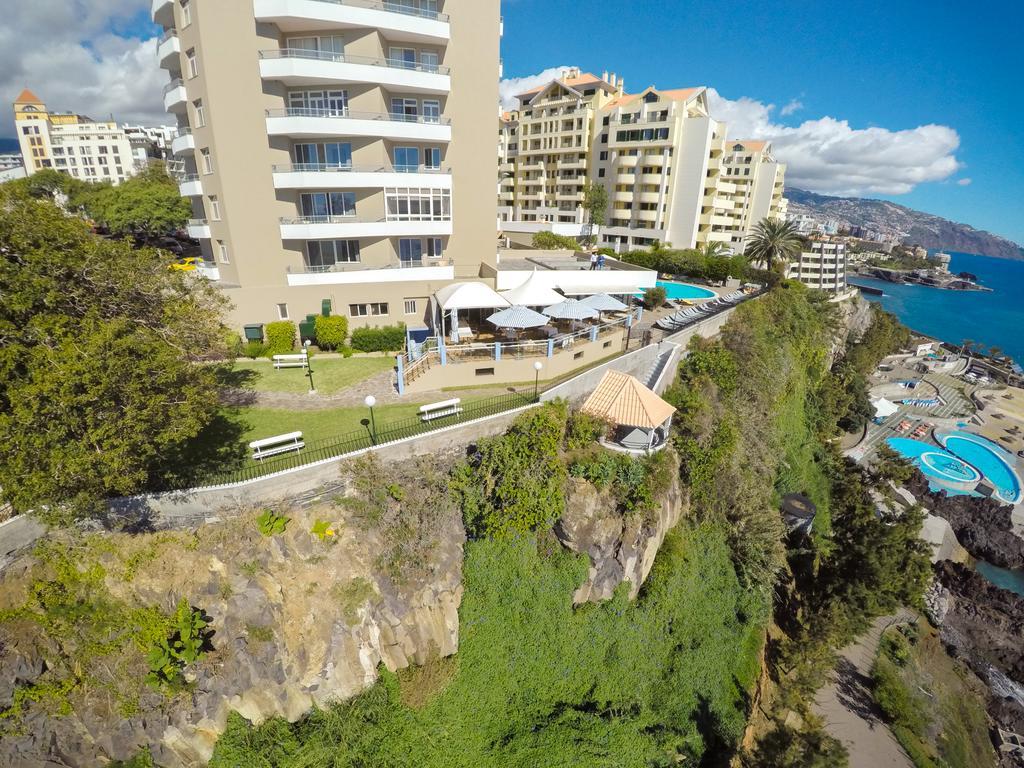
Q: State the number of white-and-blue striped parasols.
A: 3